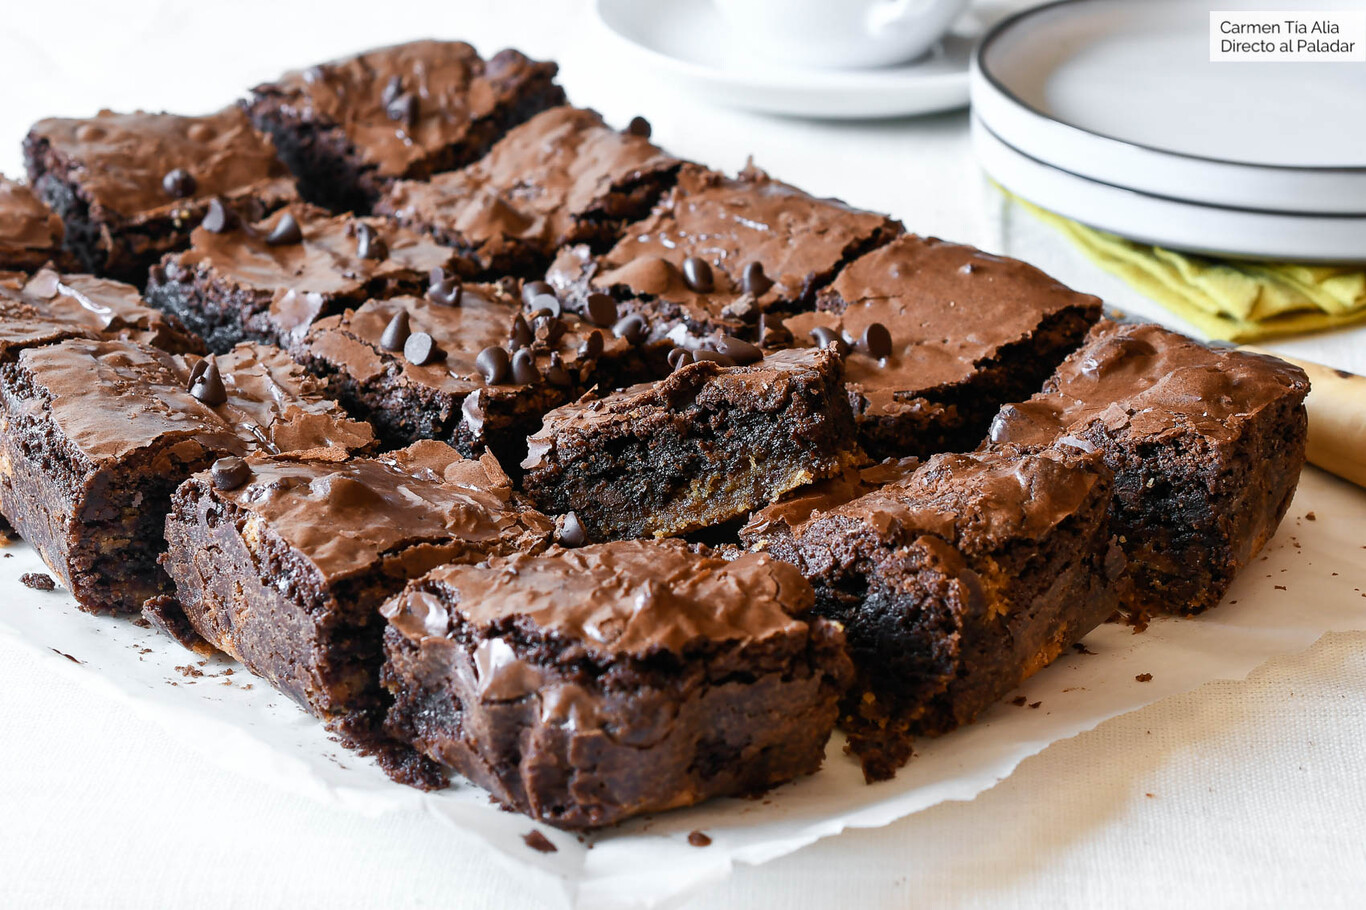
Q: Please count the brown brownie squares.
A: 15